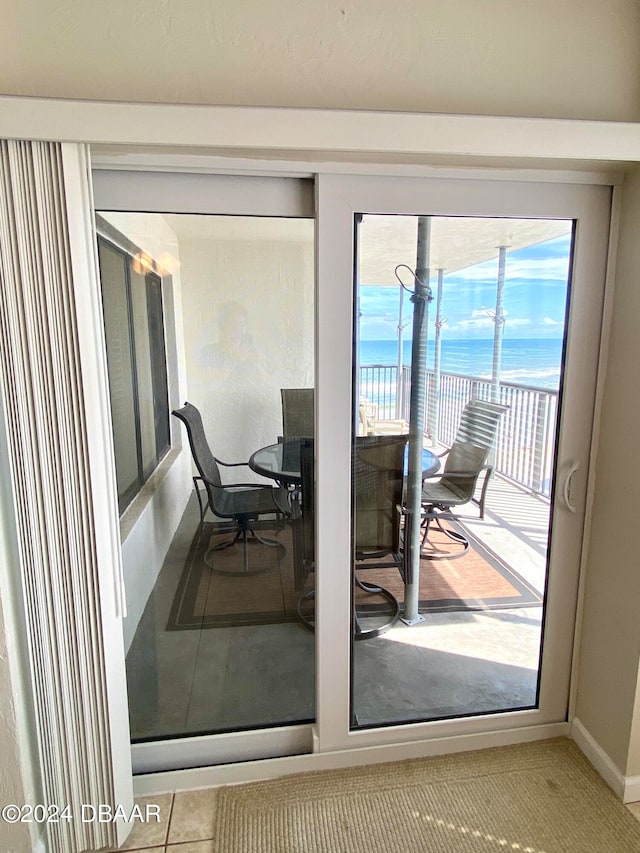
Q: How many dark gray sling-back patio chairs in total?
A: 4